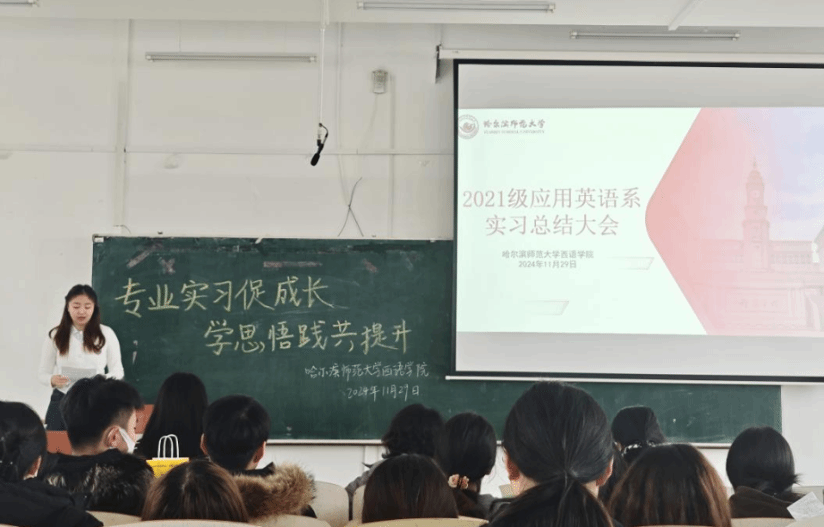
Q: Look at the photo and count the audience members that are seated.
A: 12